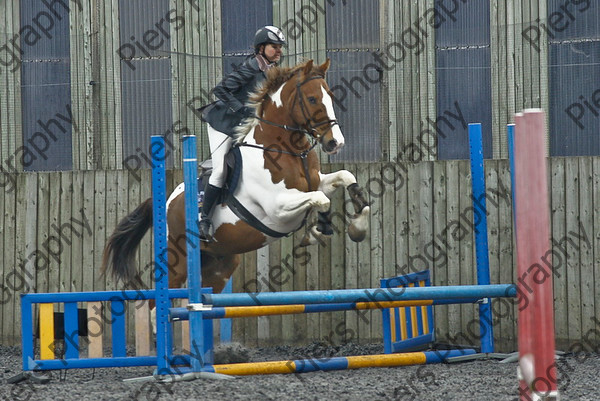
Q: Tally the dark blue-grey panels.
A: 6